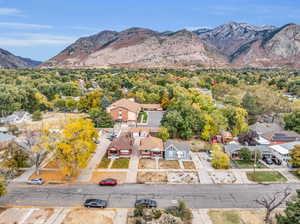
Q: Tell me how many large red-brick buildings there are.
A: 1